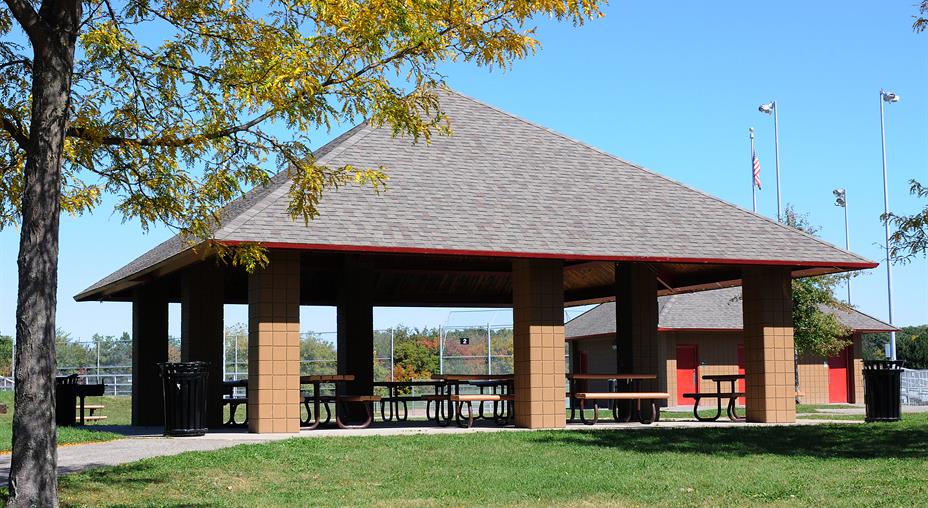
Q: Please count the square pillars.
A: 7